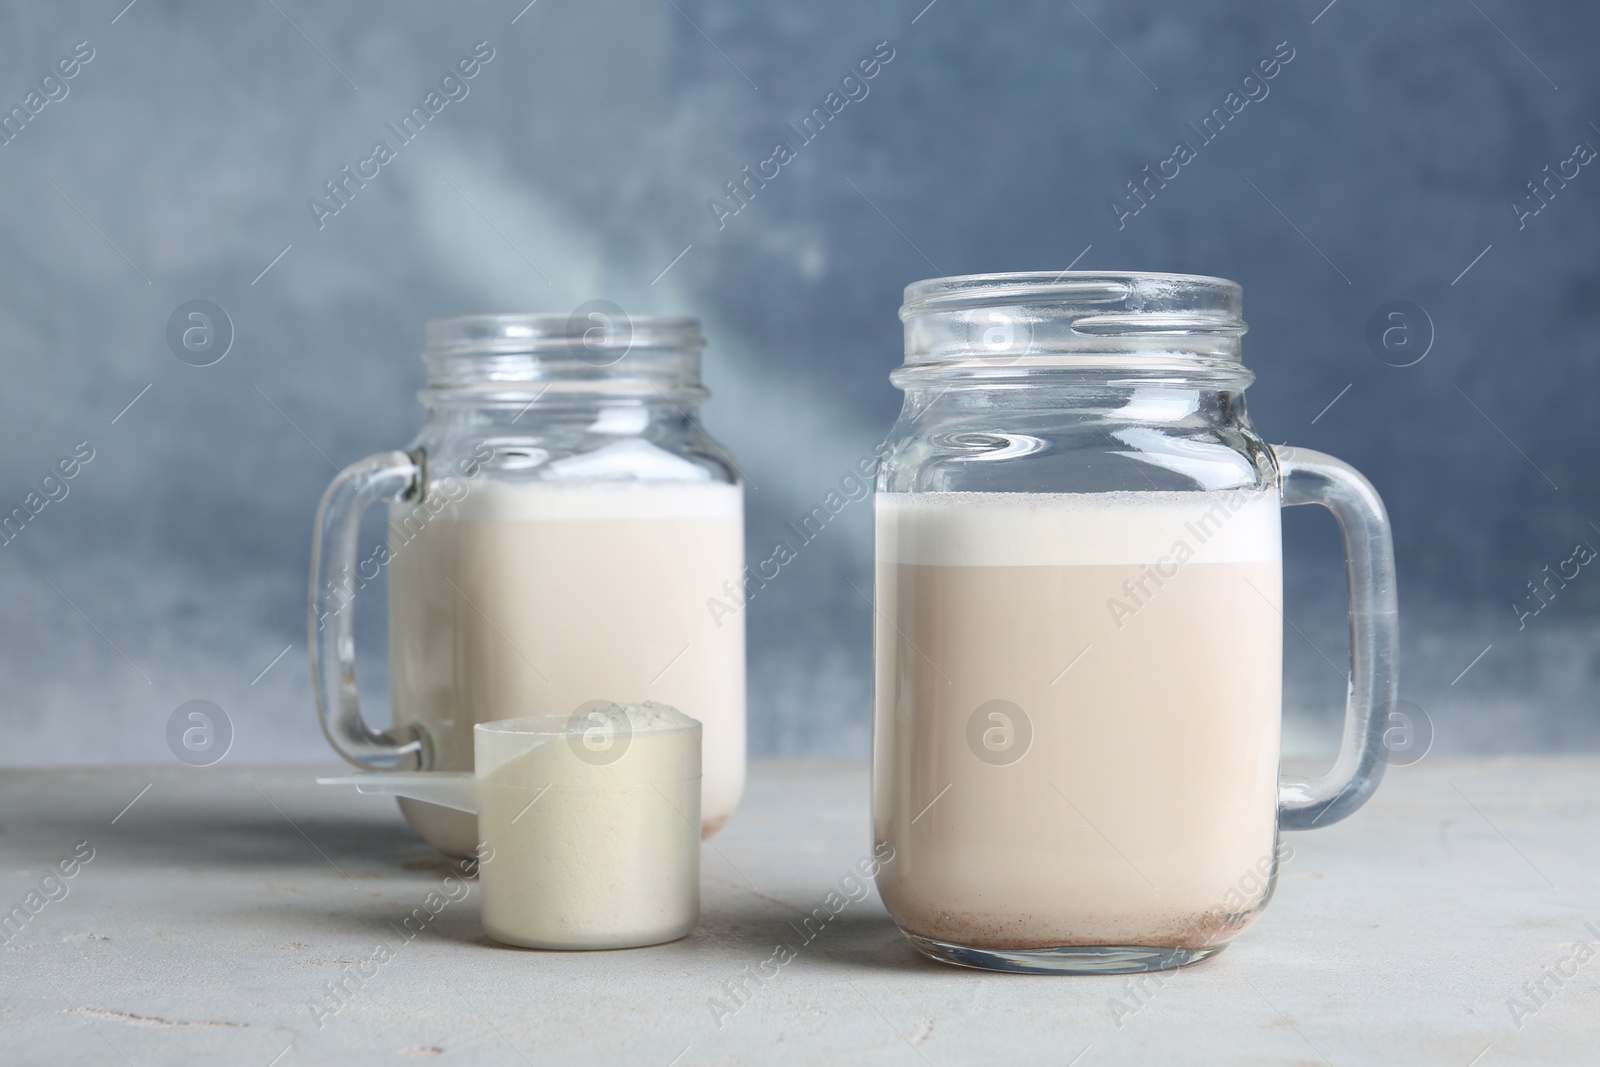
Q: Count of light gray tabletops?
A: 1